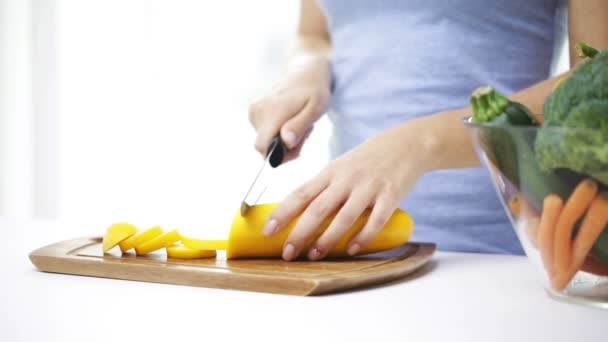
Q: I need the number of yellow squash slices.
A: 5